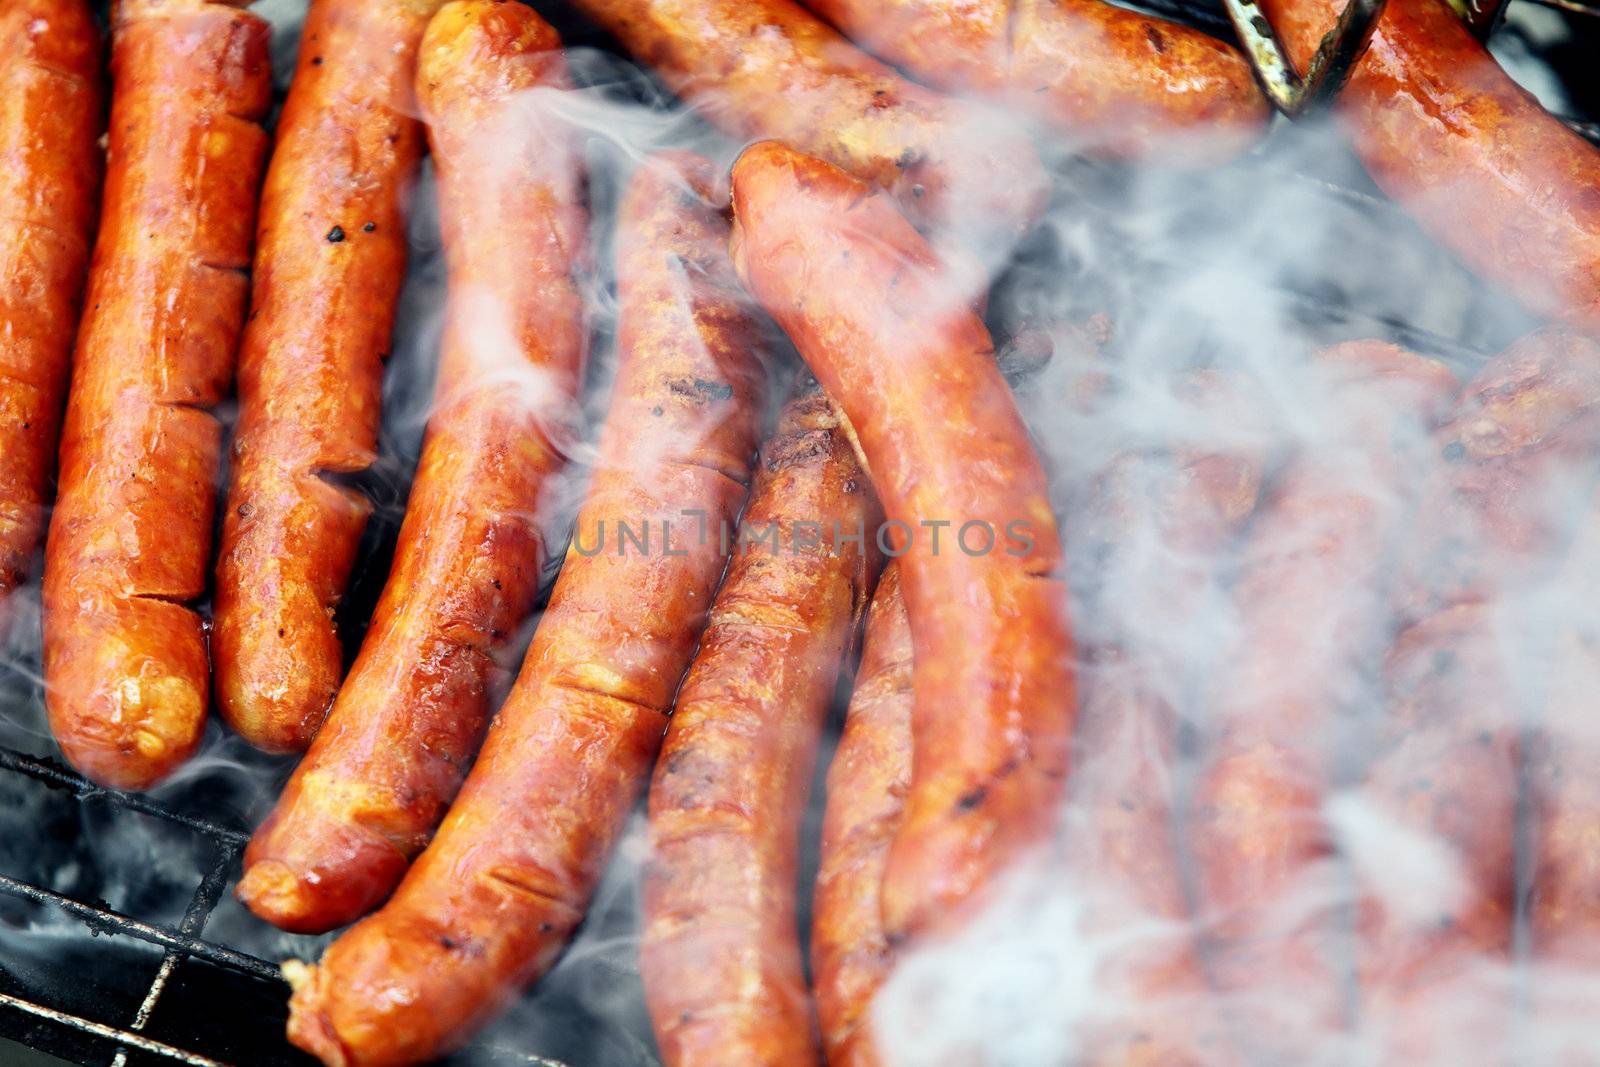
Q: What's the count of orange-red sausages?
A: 15